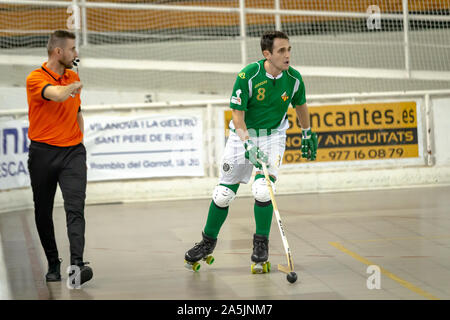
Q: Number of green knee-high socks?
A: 2